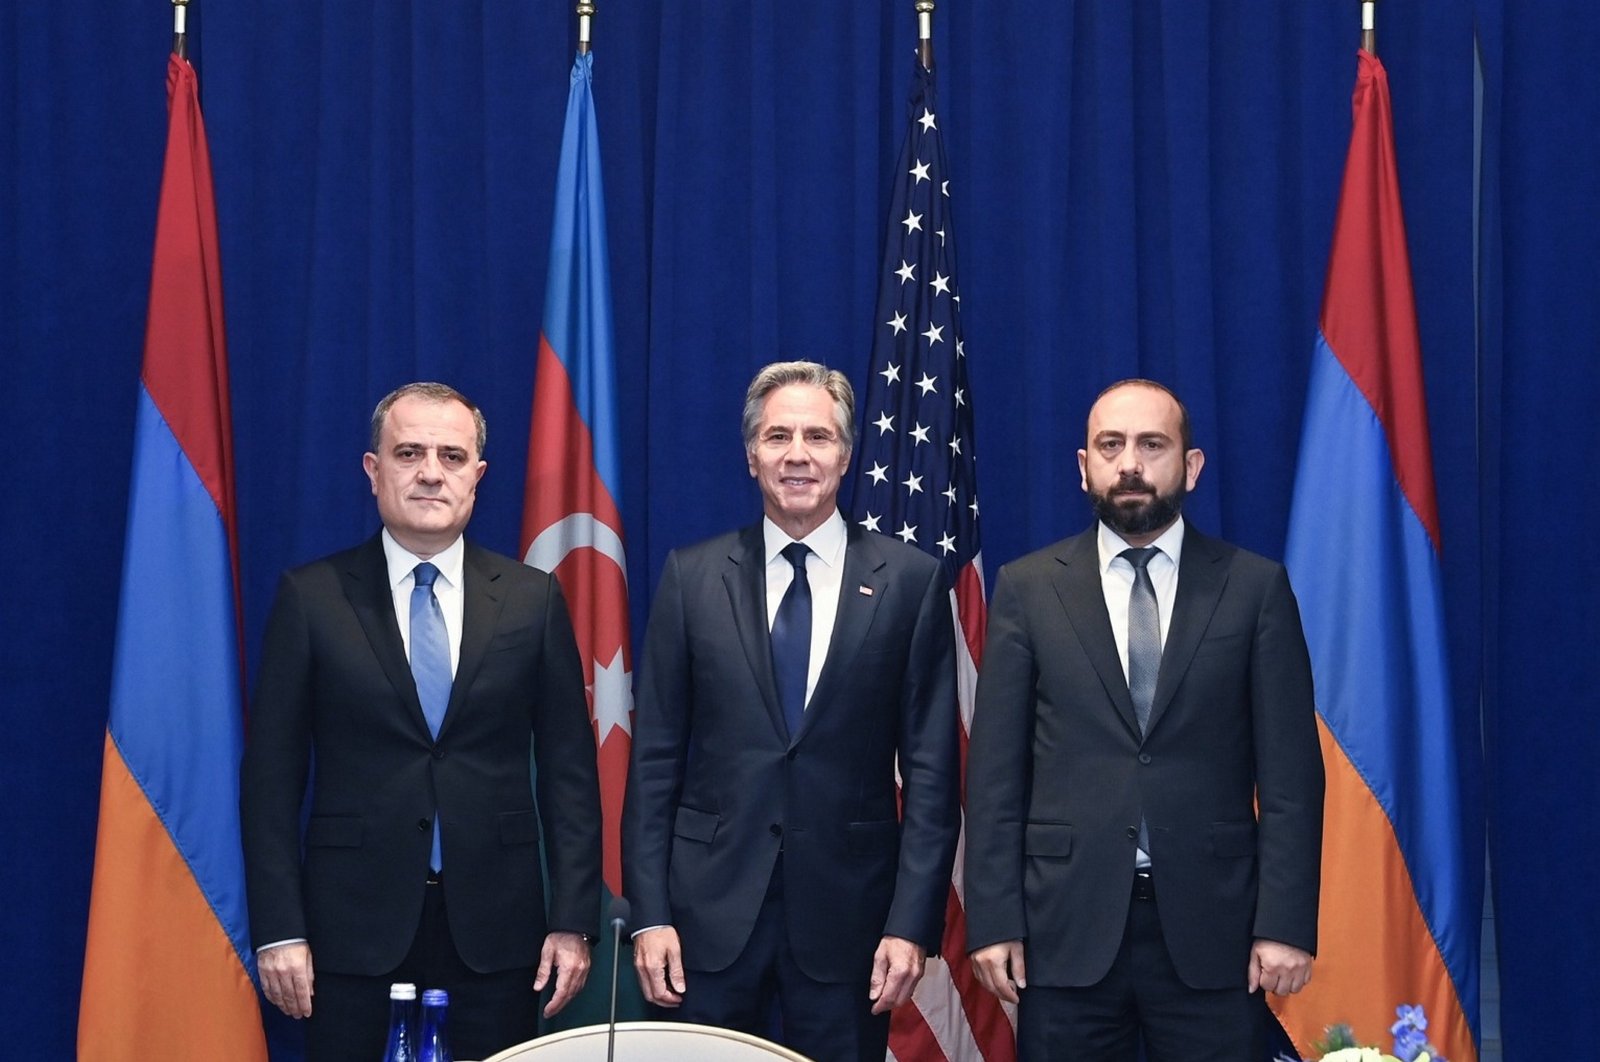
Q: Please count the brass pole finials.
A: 4